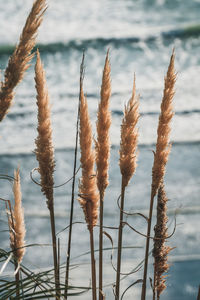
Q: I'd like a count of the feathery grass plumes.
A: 8